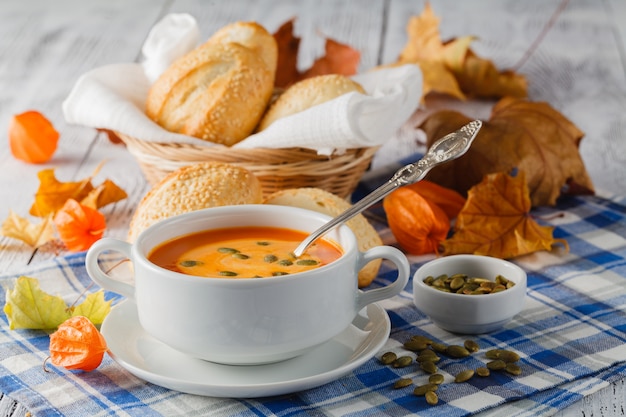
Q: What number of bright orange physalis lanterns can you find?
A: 5